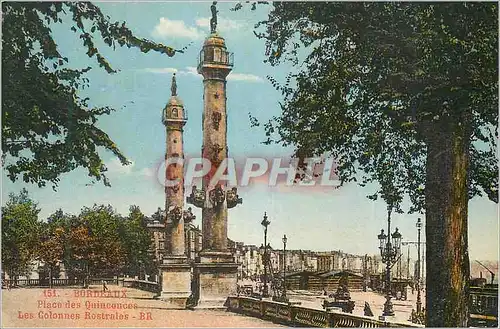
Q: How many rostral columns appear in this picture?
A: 2